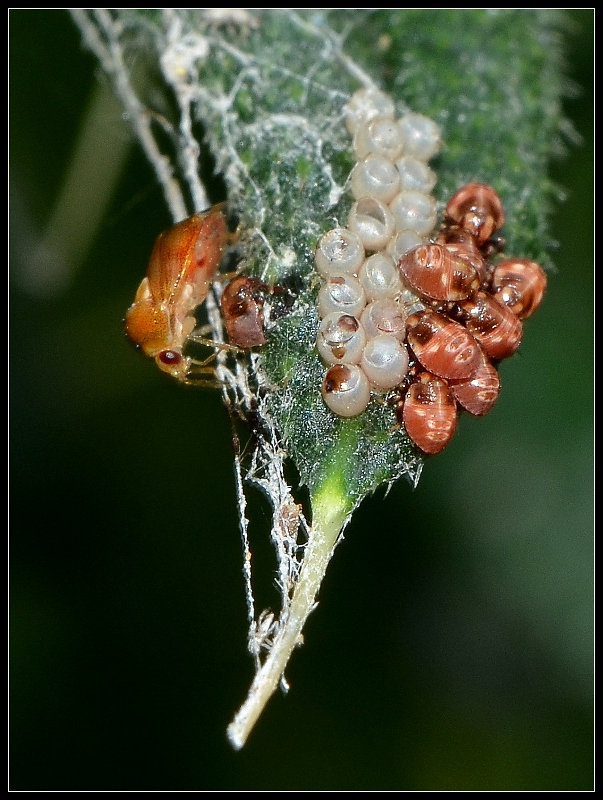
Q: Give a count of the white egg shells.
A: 15